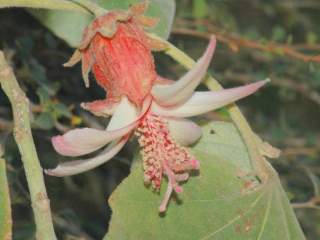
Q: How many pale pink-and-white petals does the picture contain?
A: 5